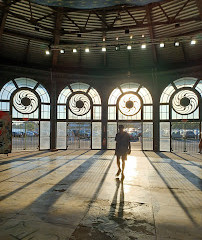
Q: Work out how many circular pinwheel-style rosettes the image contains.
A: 4